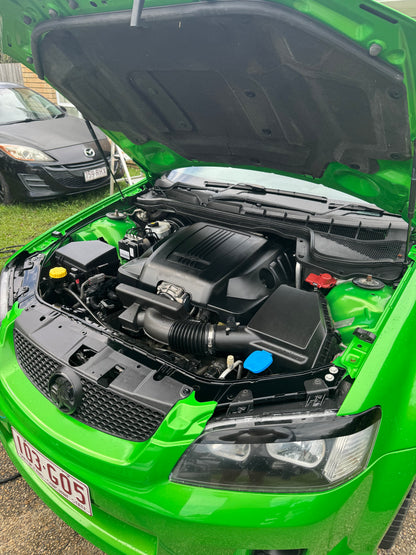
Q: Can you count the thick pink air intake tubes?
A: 0